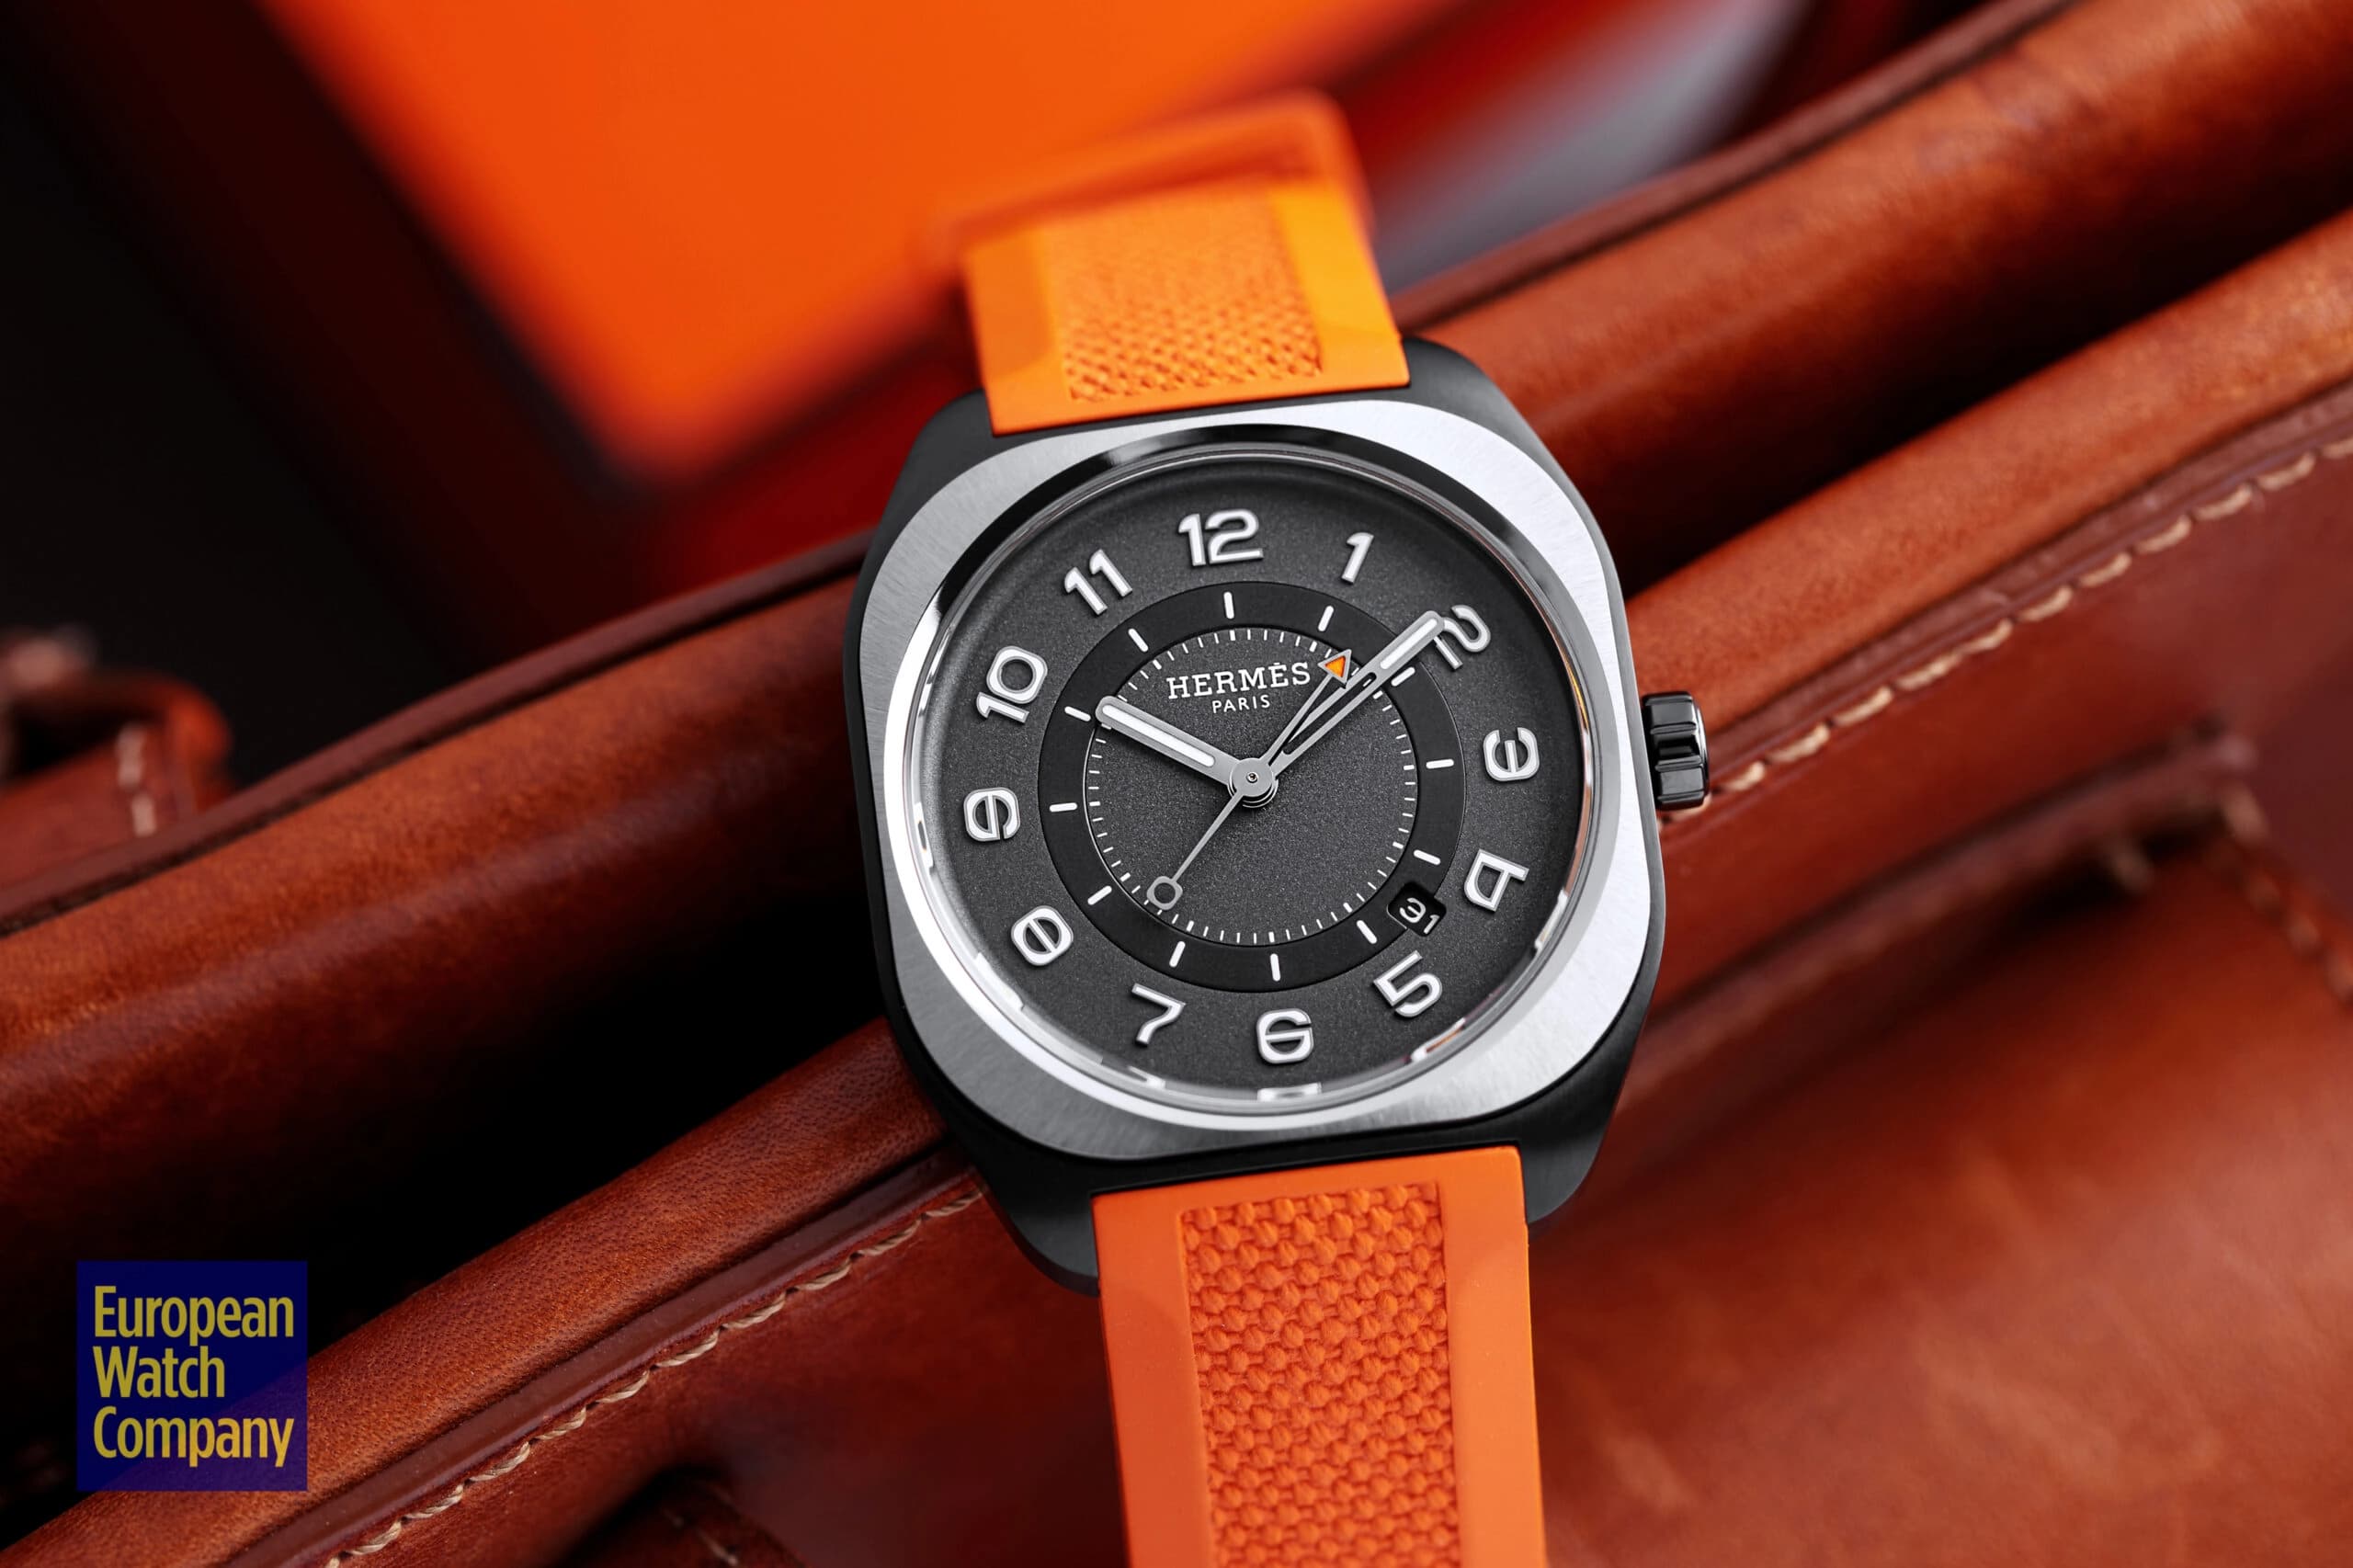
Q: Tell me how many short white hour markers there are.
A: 12